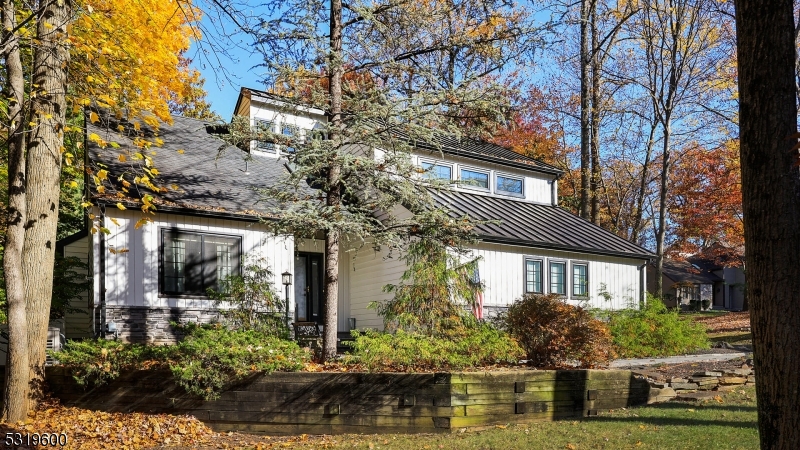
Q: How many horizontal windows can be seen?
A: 3